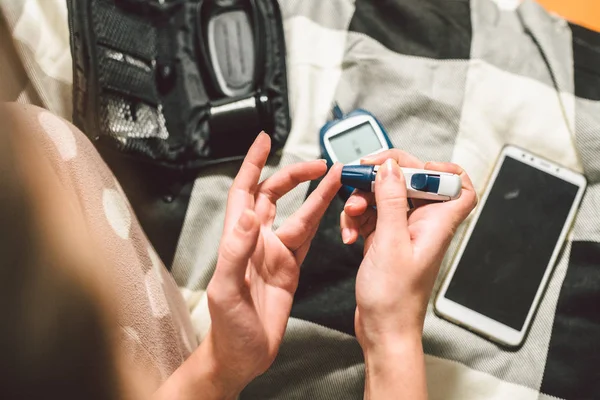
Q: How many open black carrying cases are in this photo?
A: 1